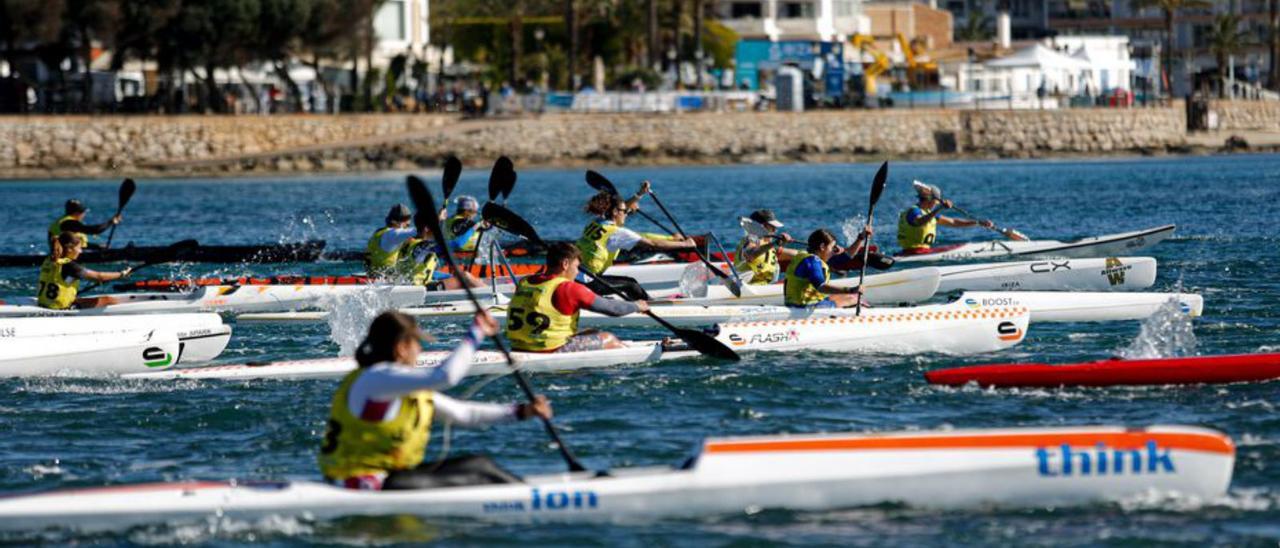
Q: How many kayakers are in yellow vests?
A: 11